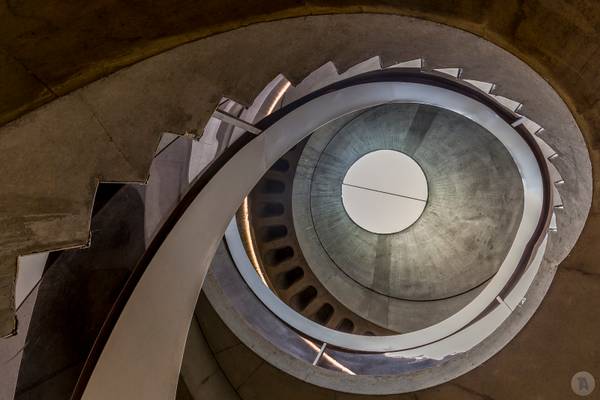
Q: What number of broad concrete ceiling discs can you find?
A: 1